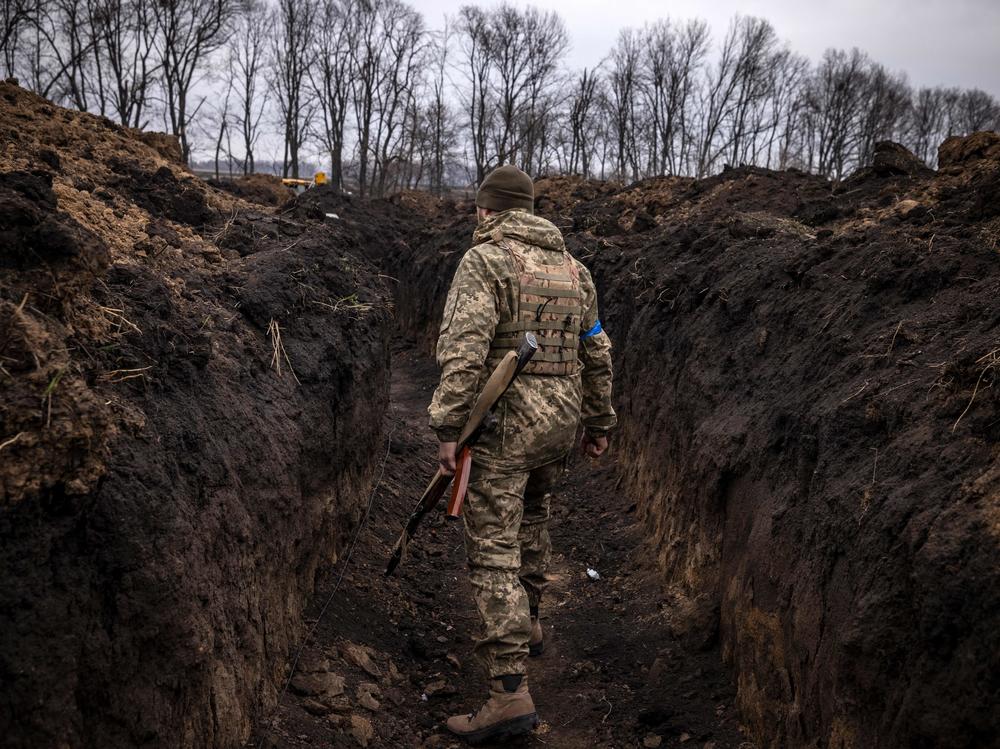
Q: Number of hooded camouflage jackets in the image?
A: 1